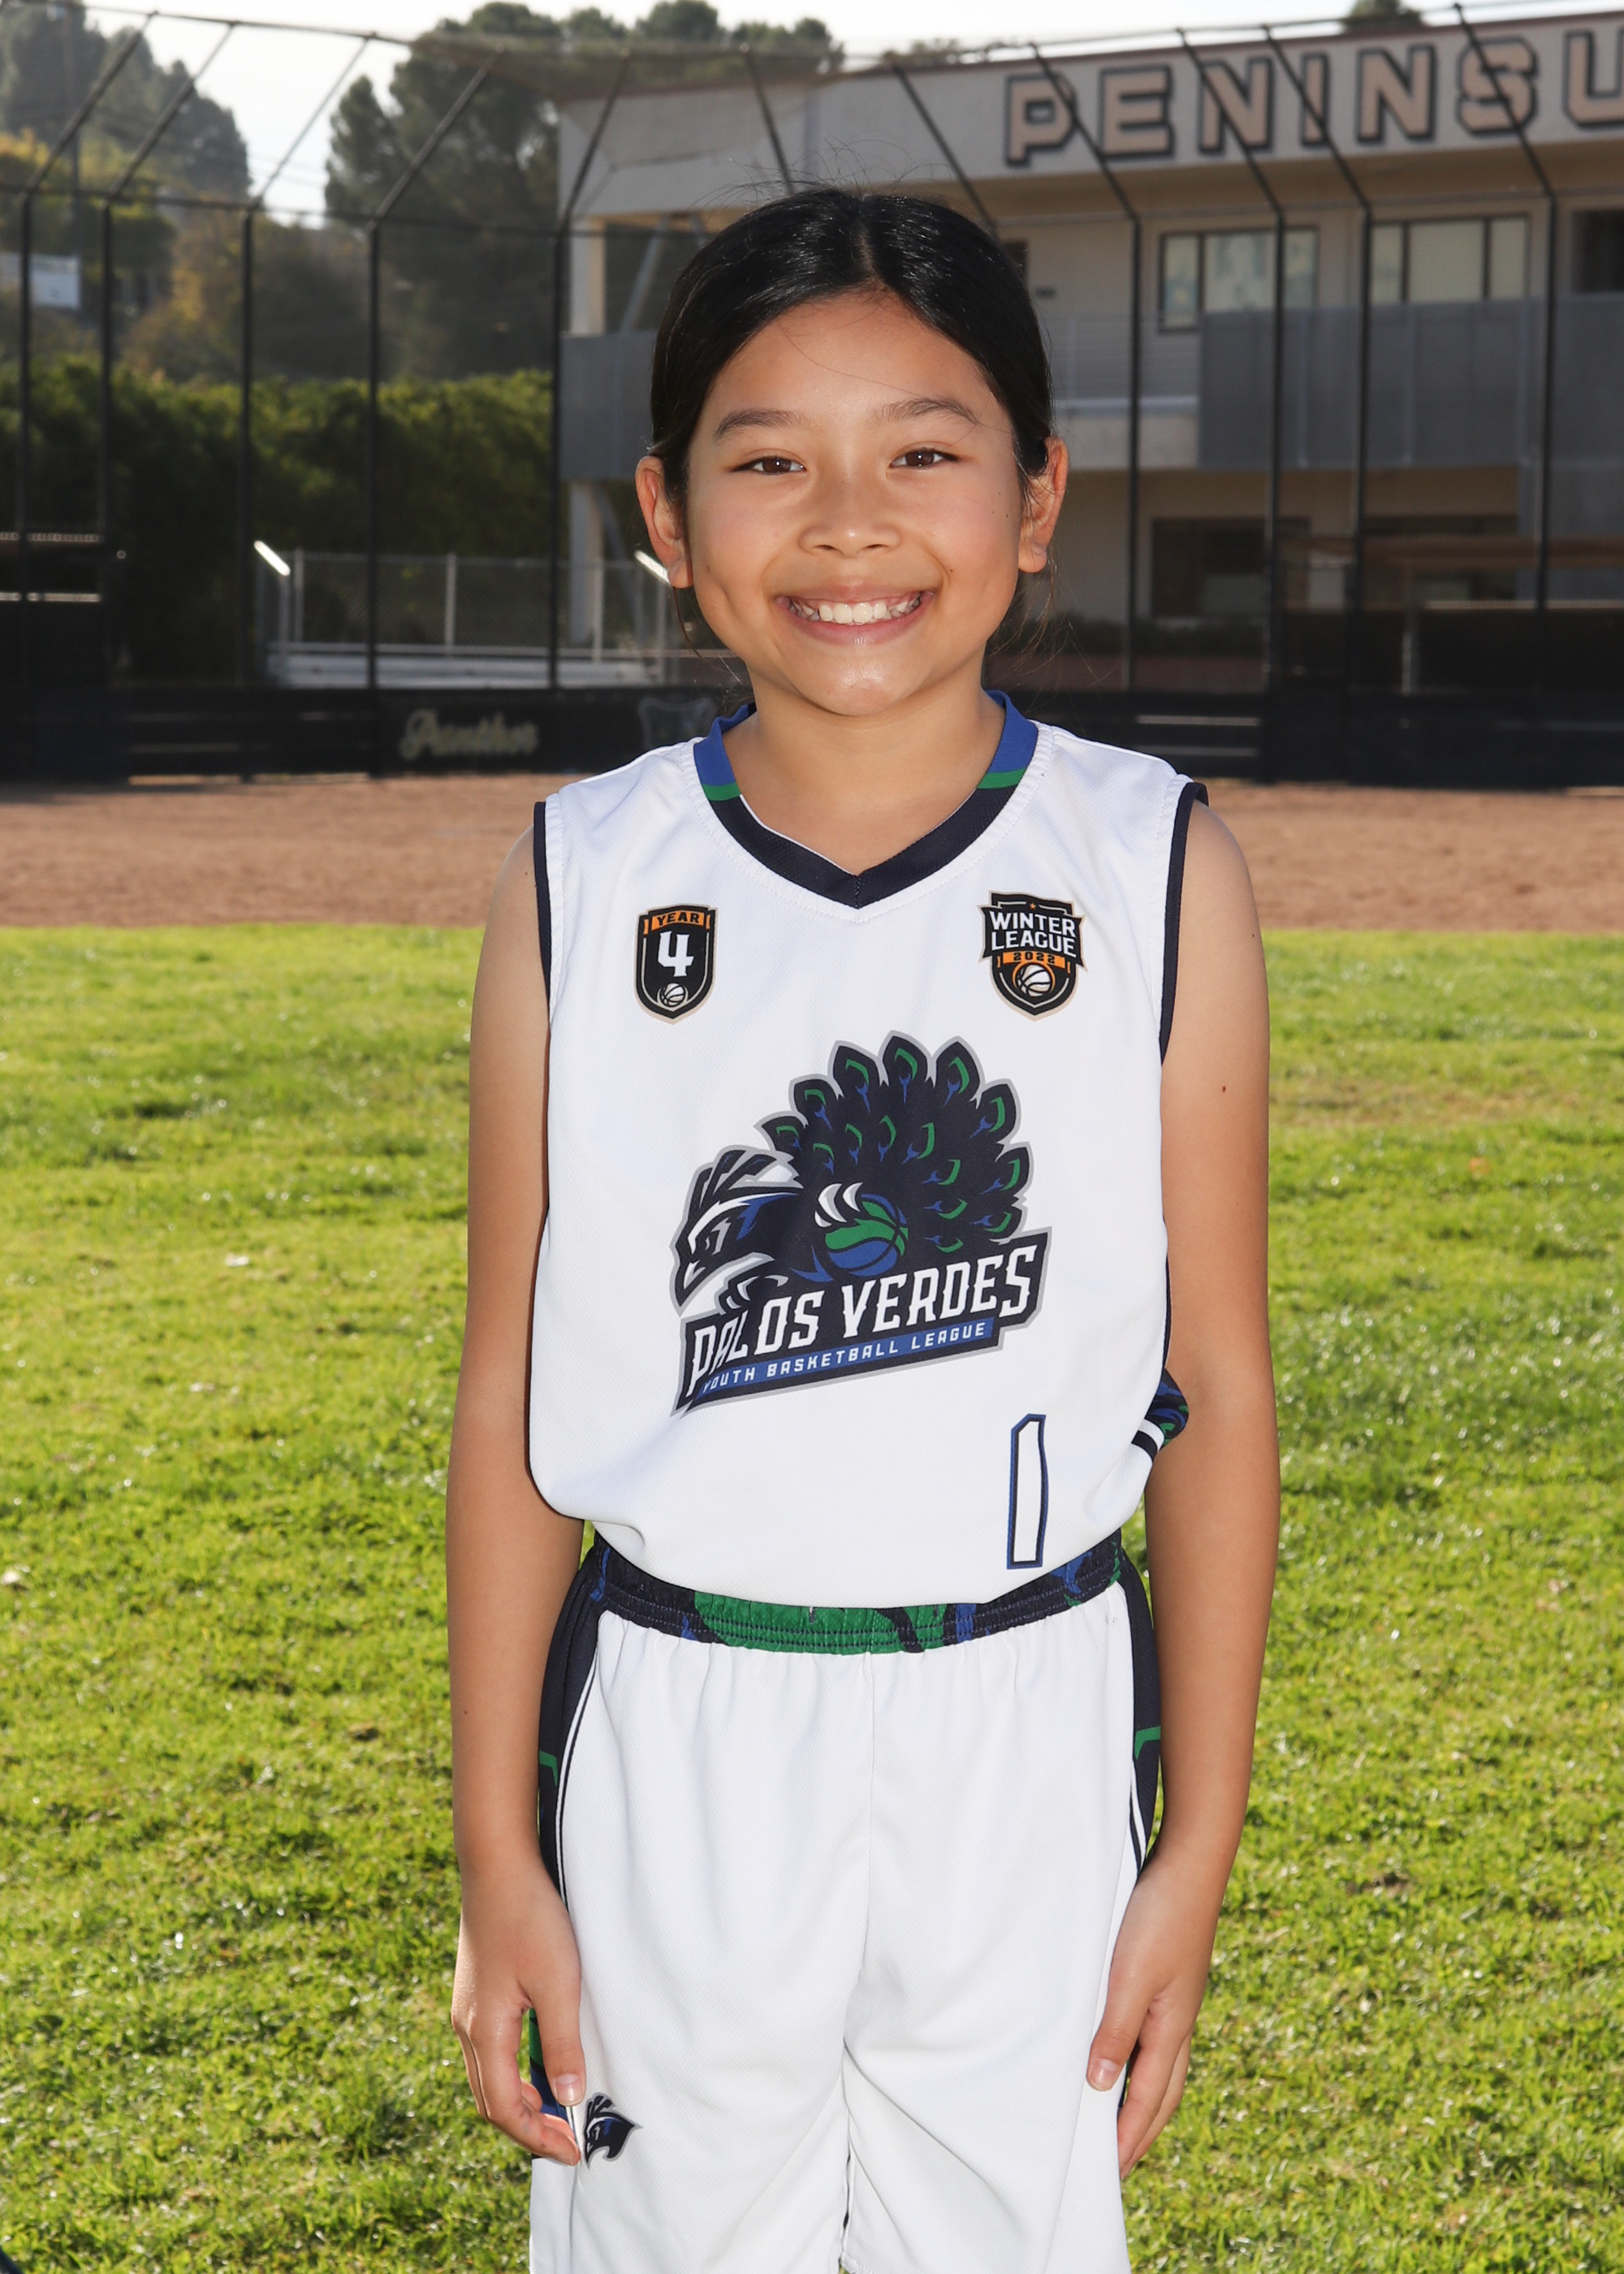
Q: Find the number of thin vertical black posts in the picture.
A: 9